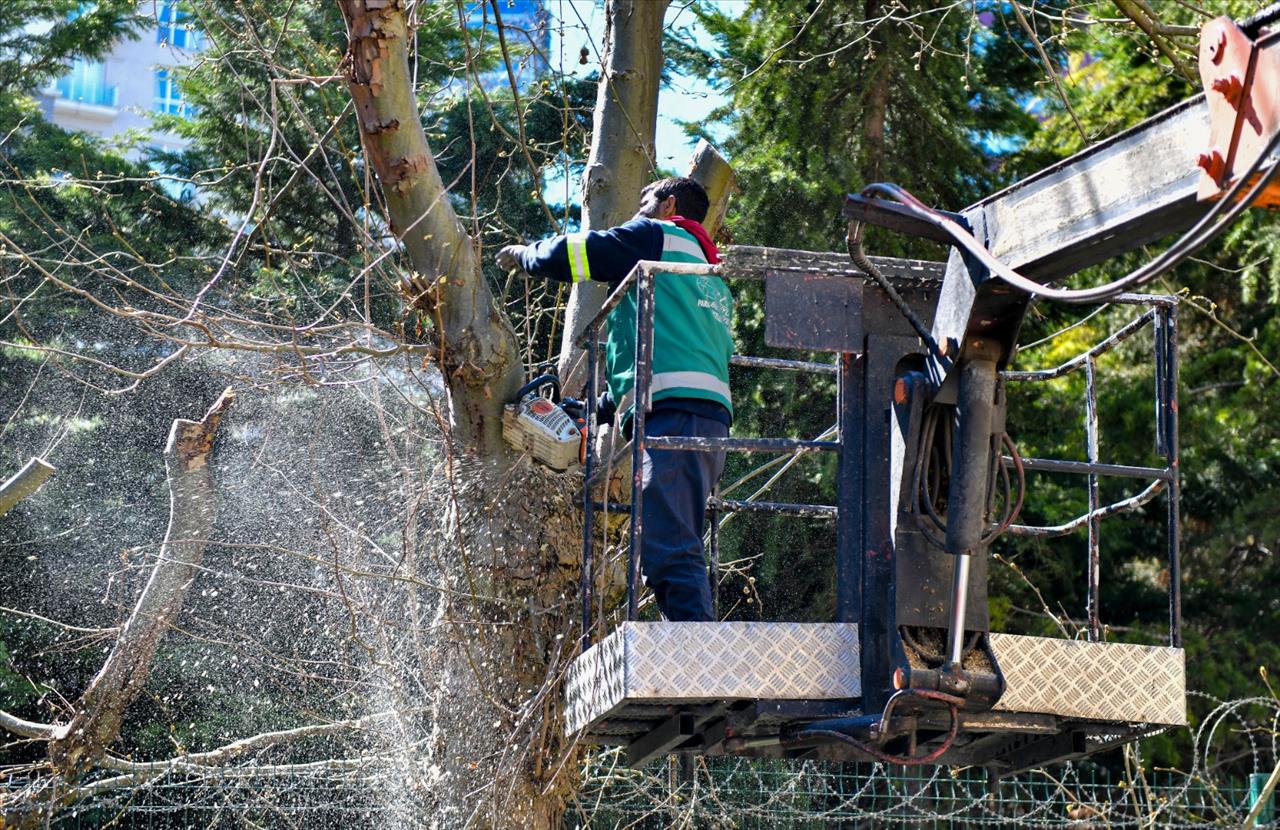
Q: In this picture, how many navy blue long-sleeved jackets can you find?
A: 1